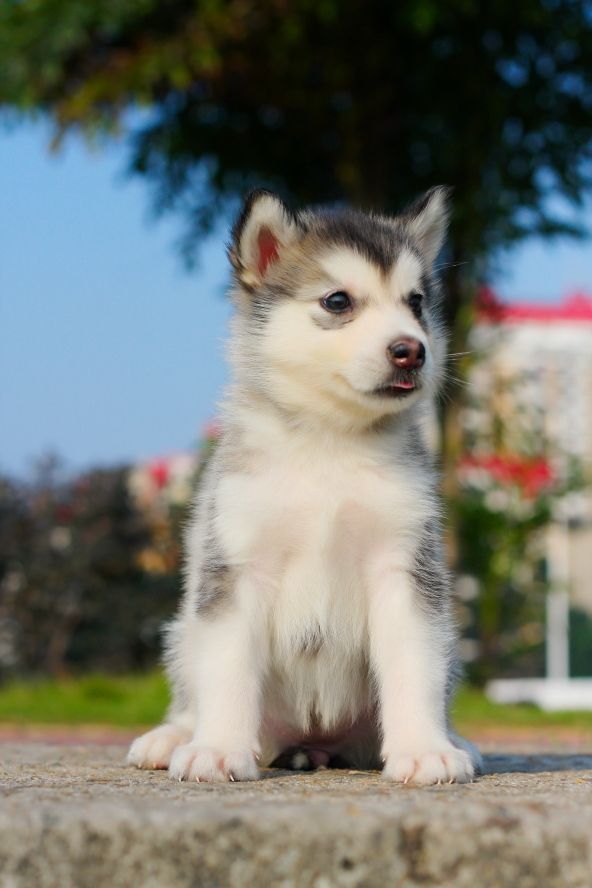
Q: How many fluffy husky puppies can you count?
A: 1